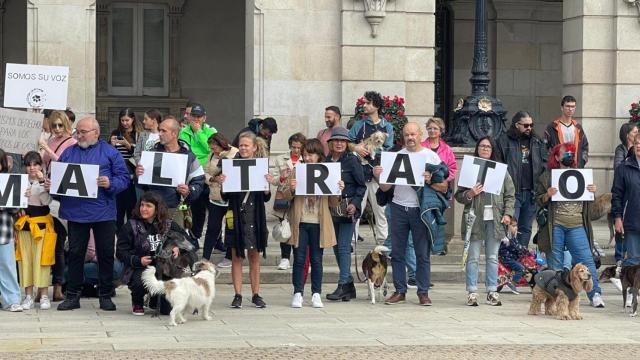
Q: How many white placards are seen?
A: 9